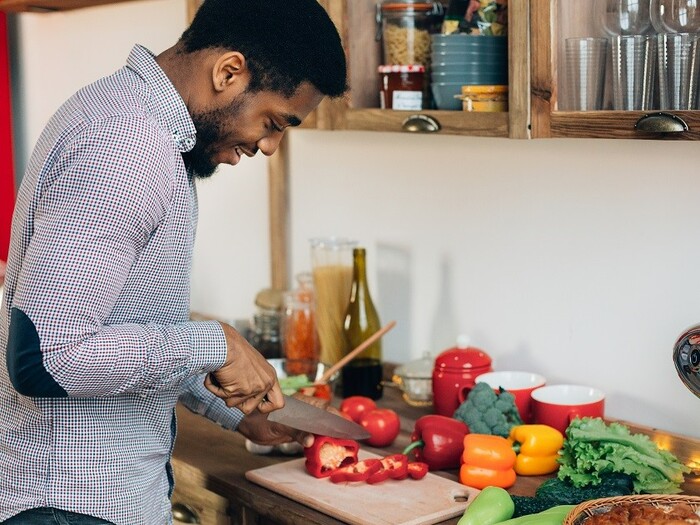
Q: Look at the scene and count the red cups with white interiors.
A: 2